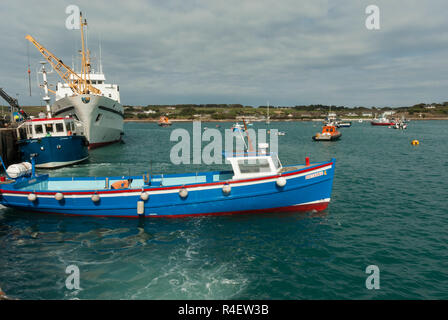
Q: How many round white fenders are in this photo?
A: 7